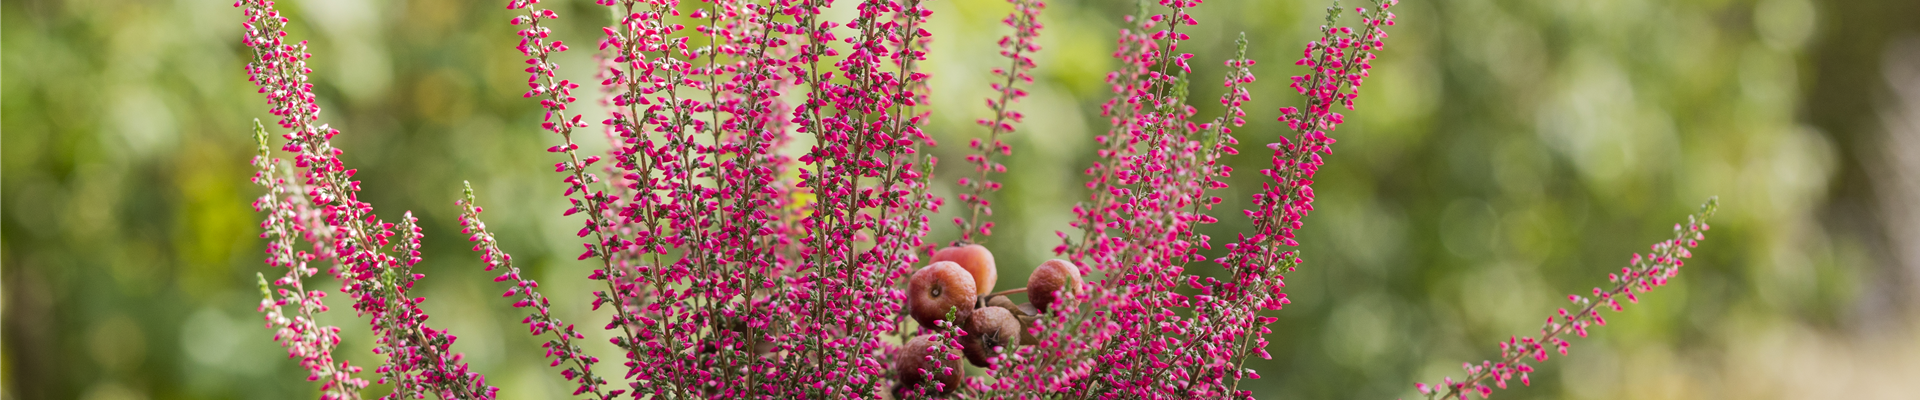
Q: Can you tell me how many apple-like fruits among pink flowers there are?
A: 5